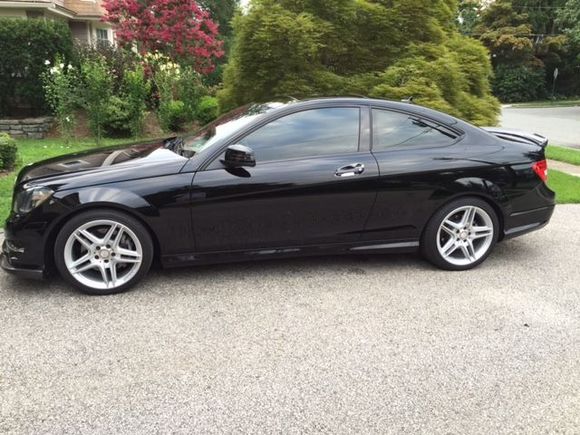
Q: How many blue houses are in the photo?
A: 0